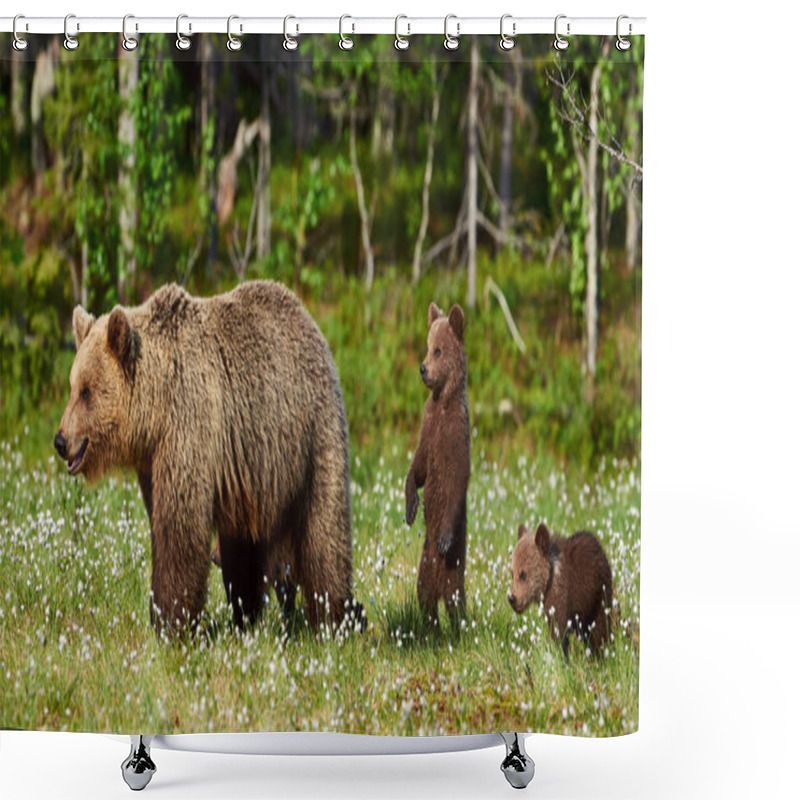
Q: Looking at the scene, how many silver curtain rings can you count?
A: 12